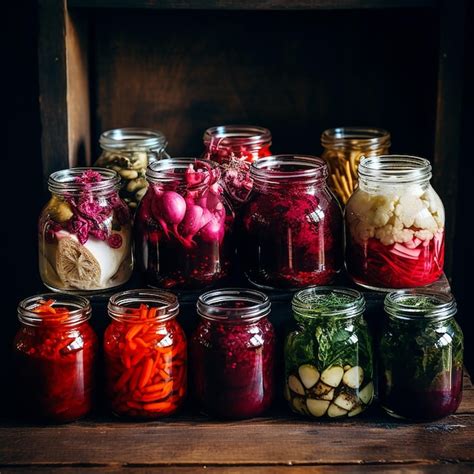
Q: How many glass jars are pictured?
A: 12